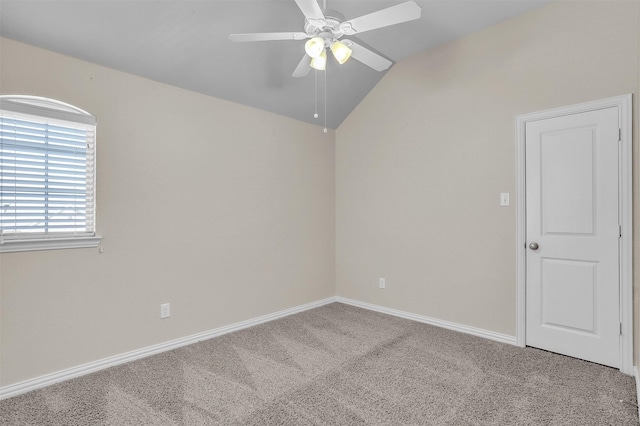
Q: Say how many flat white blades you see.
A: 5